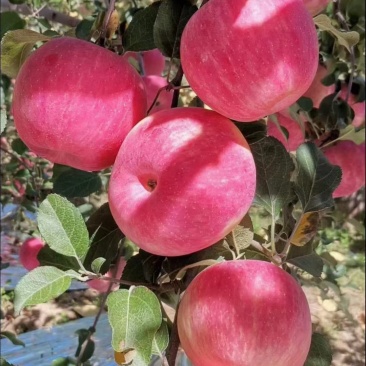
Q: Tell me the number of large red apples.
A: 4